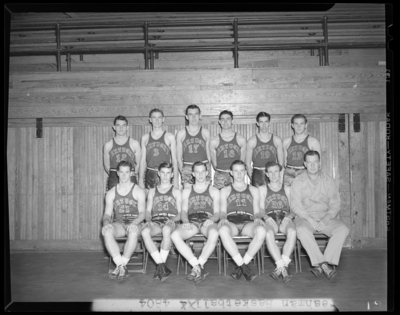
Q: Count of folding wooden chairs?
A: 6